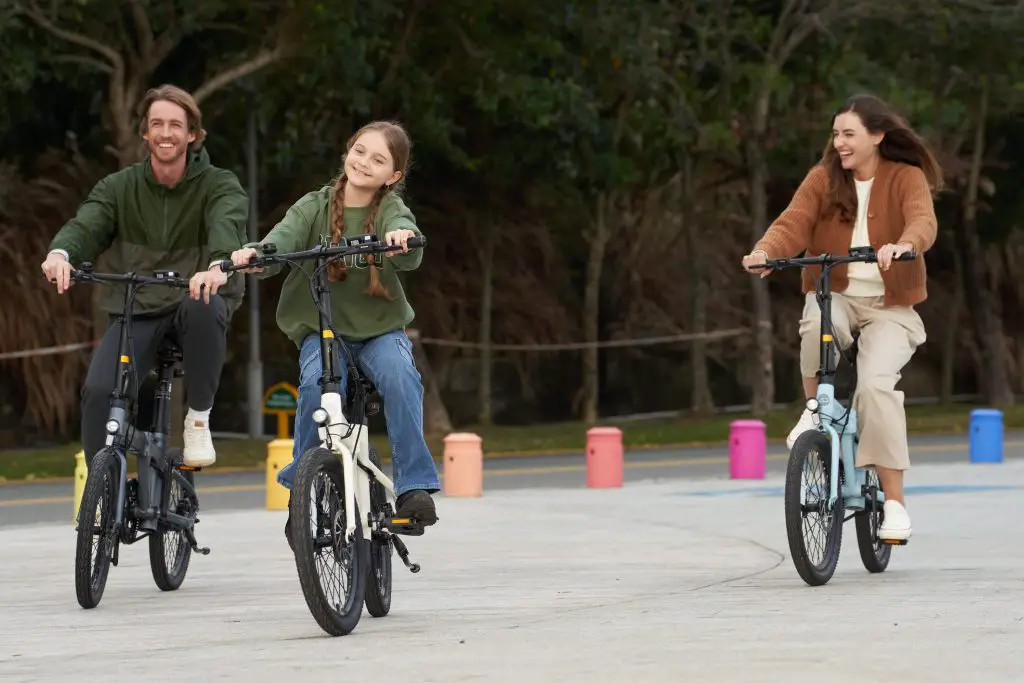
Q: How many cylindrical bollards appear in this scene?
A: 6